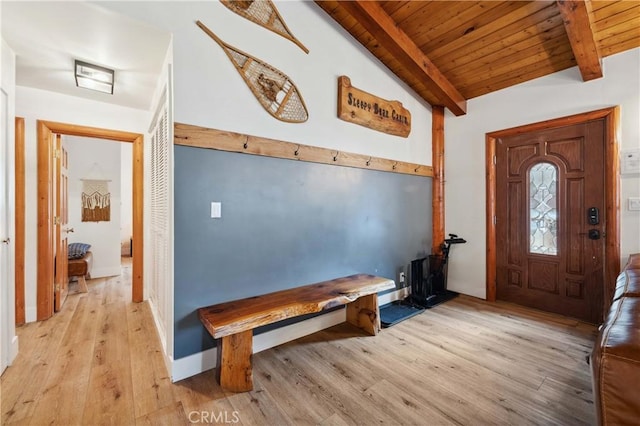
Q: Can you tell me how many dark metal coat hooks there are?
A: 6